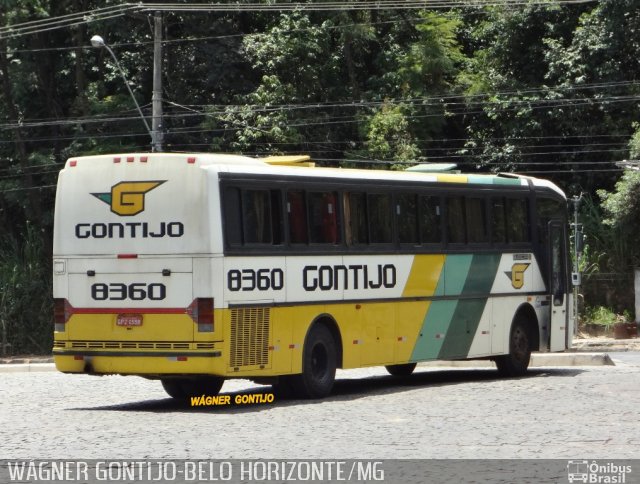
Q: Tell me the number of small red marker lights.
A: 5